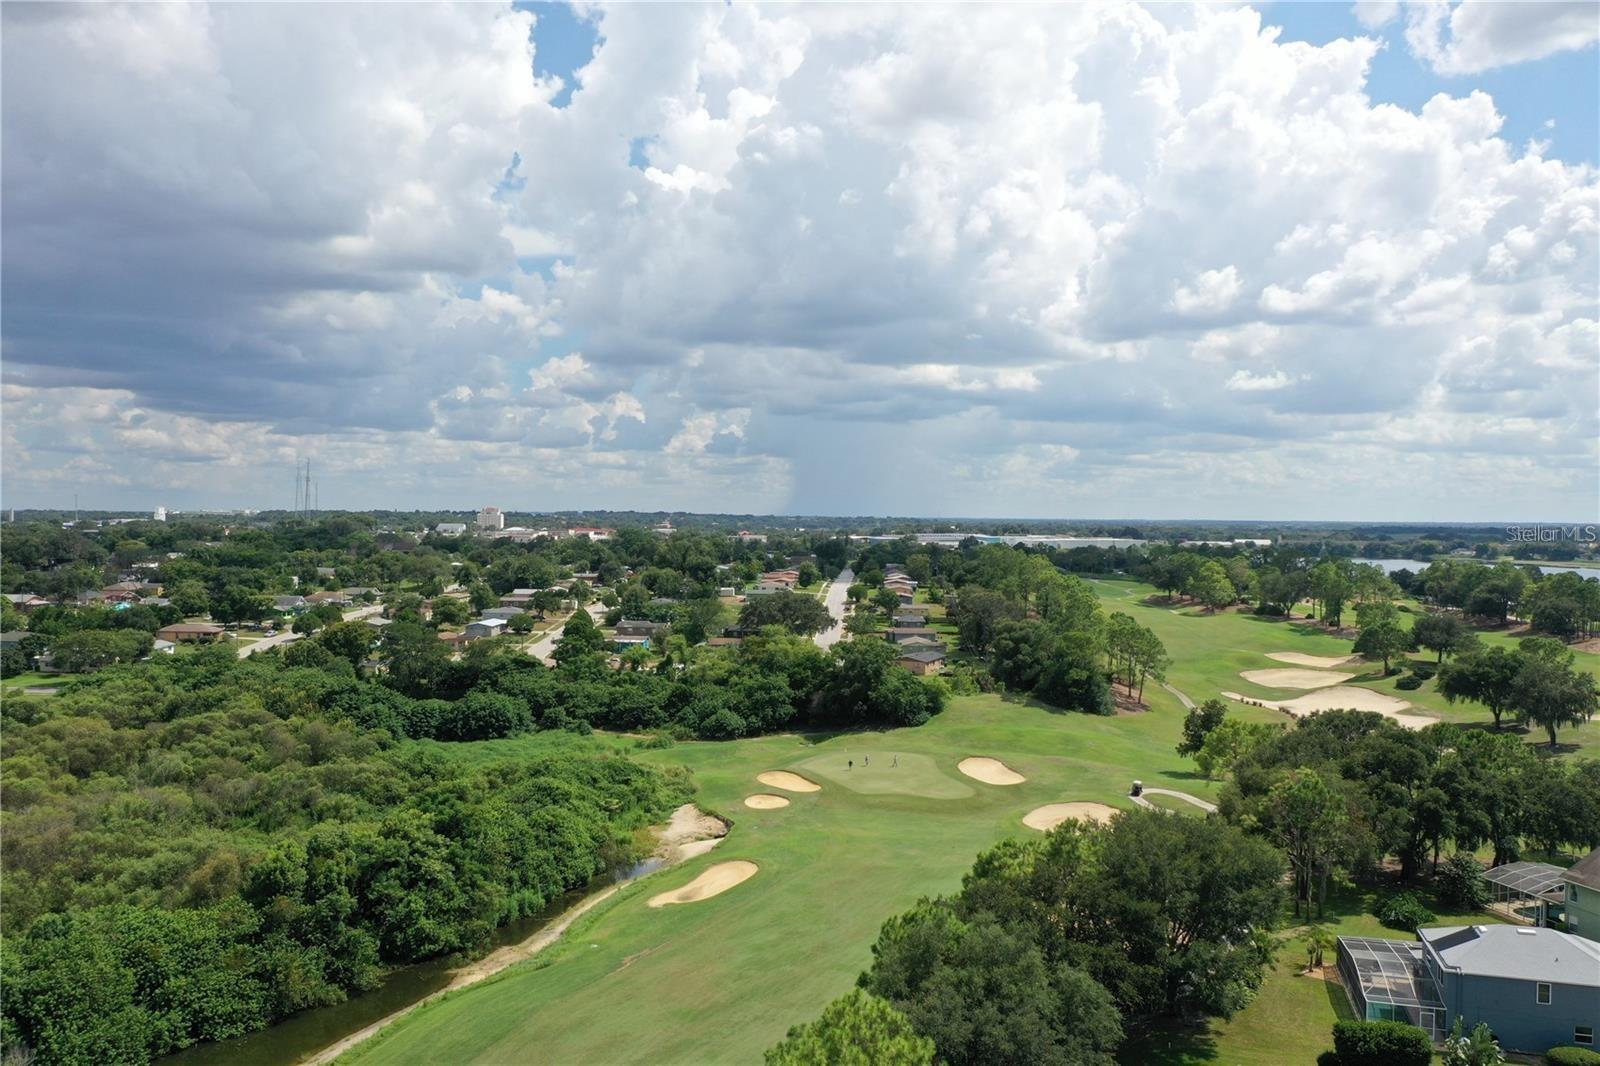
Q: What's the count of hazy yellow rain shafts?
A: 0